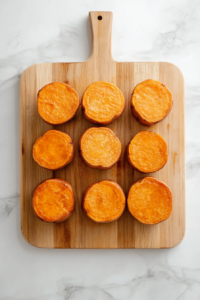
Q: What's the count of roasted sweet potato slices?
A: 9